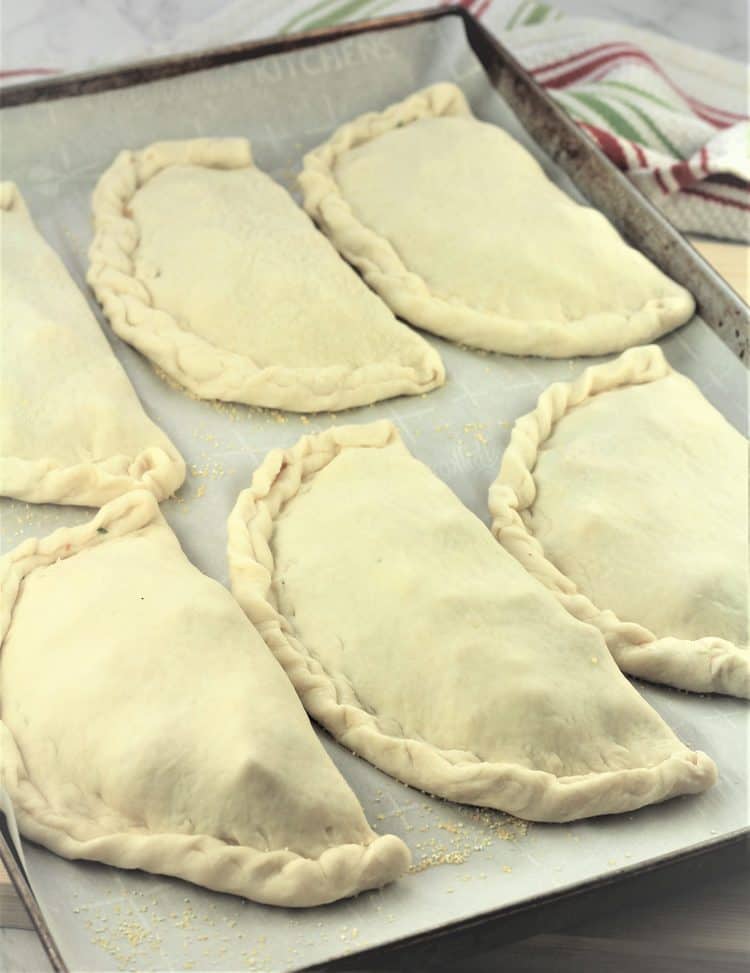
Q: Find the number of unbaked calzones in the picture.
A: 6